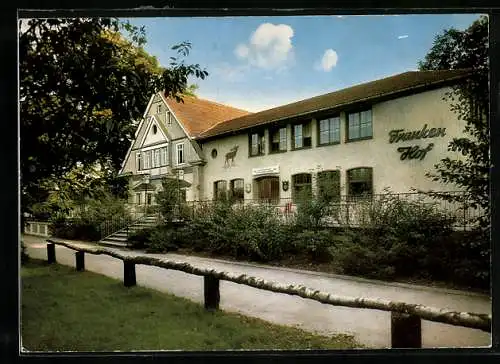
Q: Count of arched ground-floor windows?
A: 5